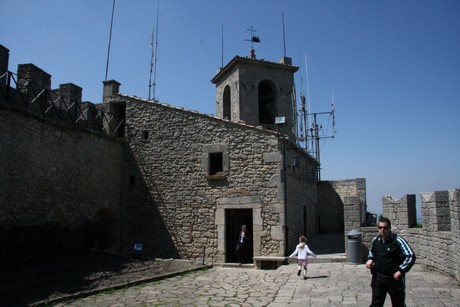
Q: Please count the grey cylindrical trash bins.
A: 1